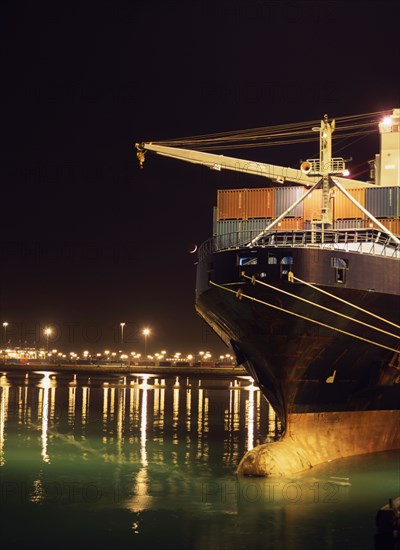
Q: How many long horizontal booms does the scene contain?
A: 1